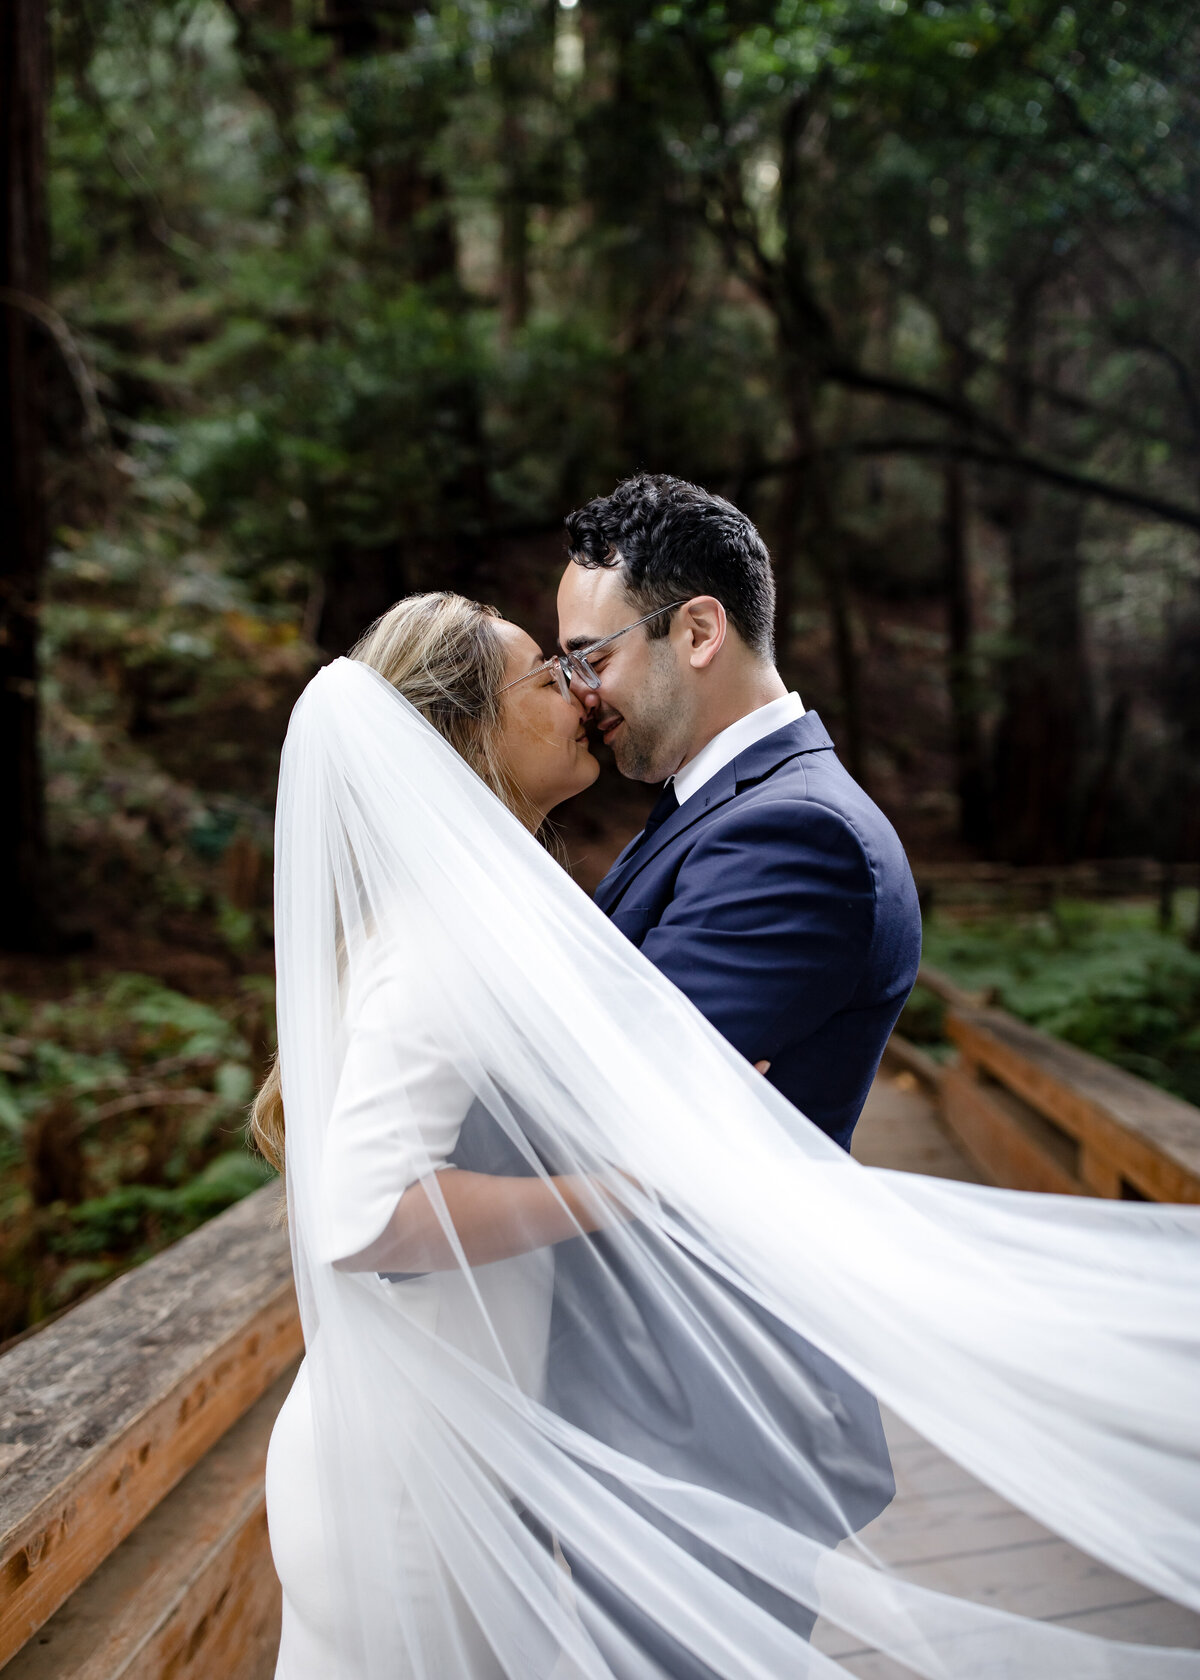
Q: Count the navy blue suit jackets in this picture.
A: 1